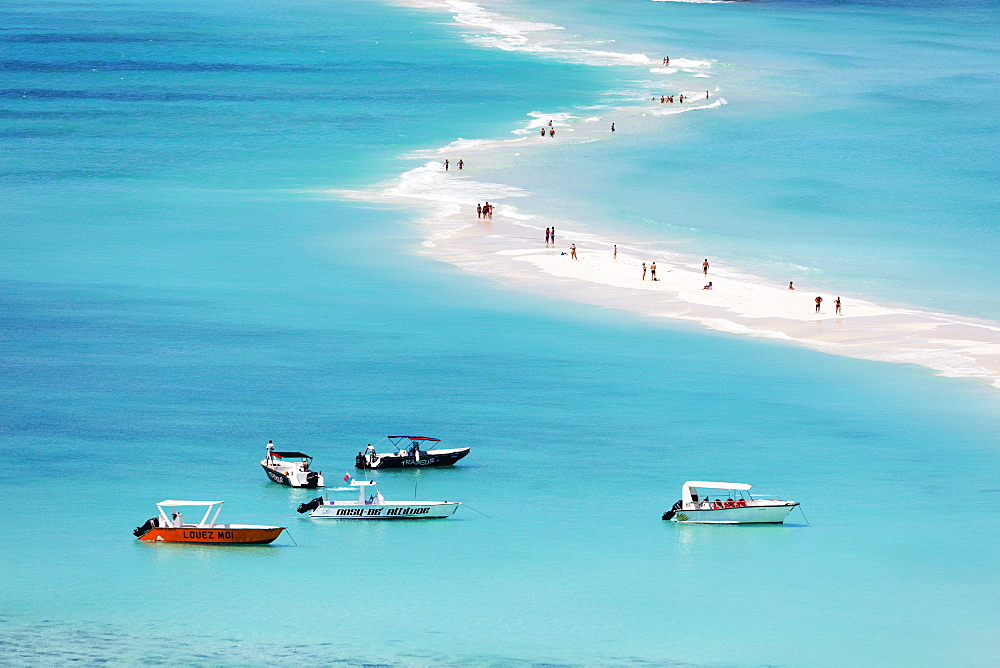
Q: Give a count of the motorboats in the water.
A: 5